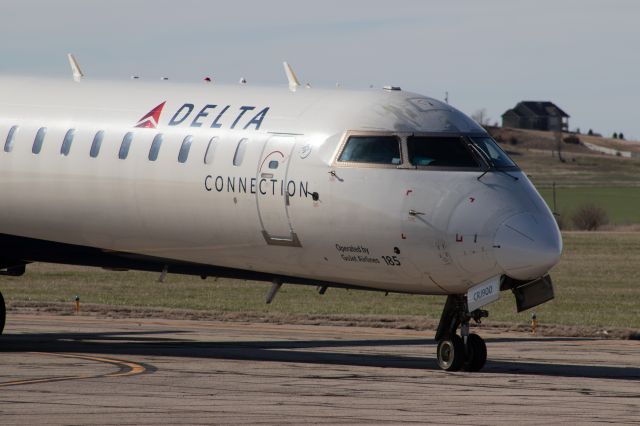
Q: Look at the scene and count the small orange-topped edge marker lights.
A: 2